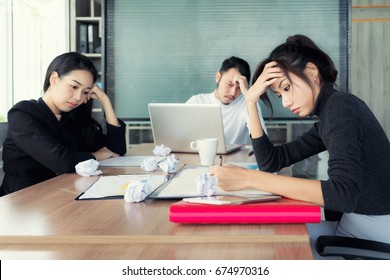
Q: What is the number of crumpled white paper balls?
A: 6